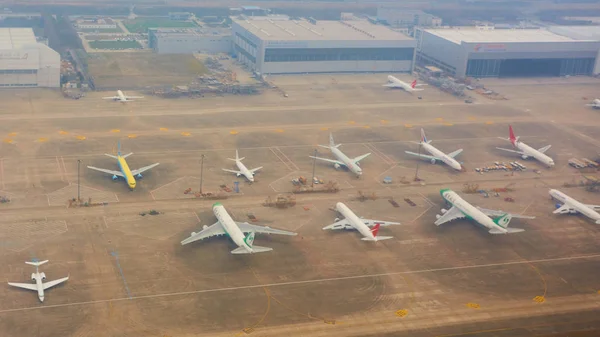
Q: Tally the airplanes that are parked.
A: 13